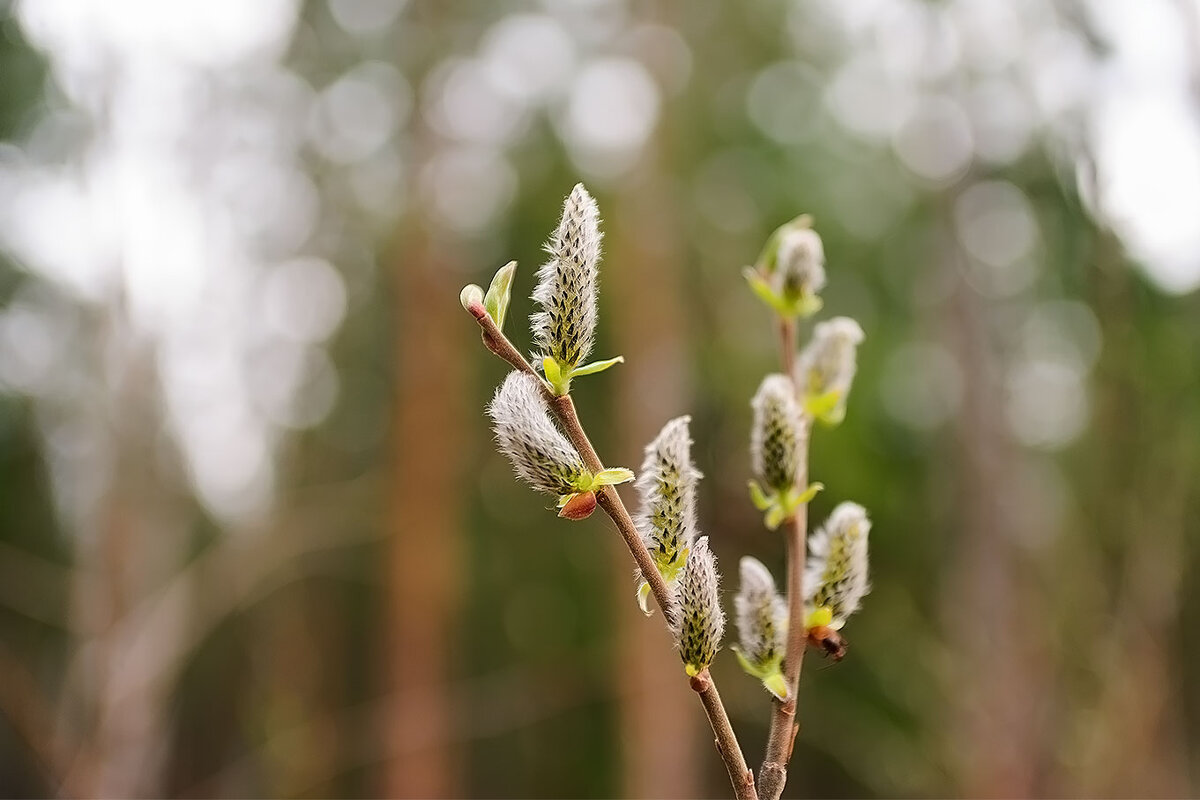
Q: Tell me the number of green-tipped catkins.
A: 9